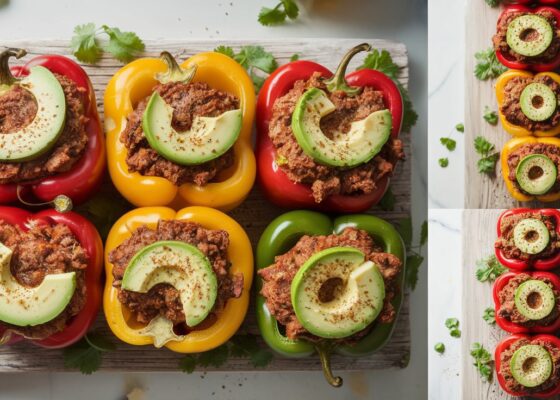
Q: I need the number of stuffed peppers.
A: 12